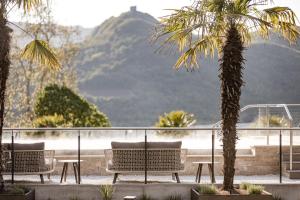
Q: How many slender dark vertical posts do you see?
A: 5